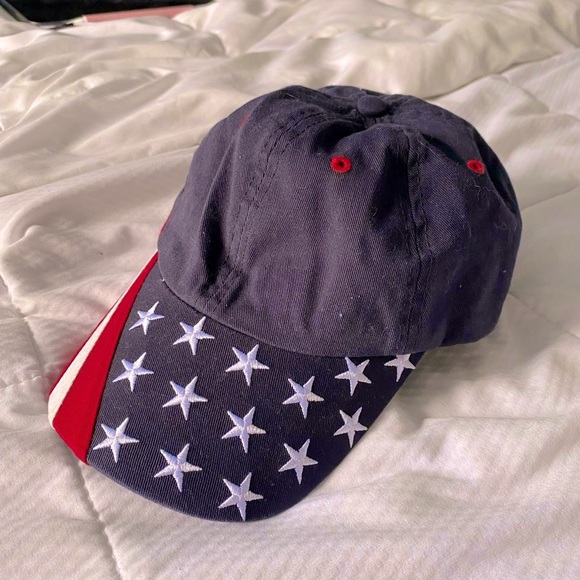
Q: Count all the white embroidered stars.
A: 14